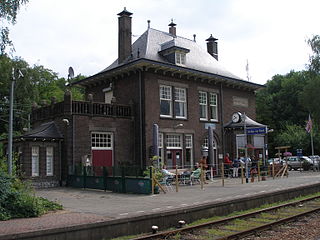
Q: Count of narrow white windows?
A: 2